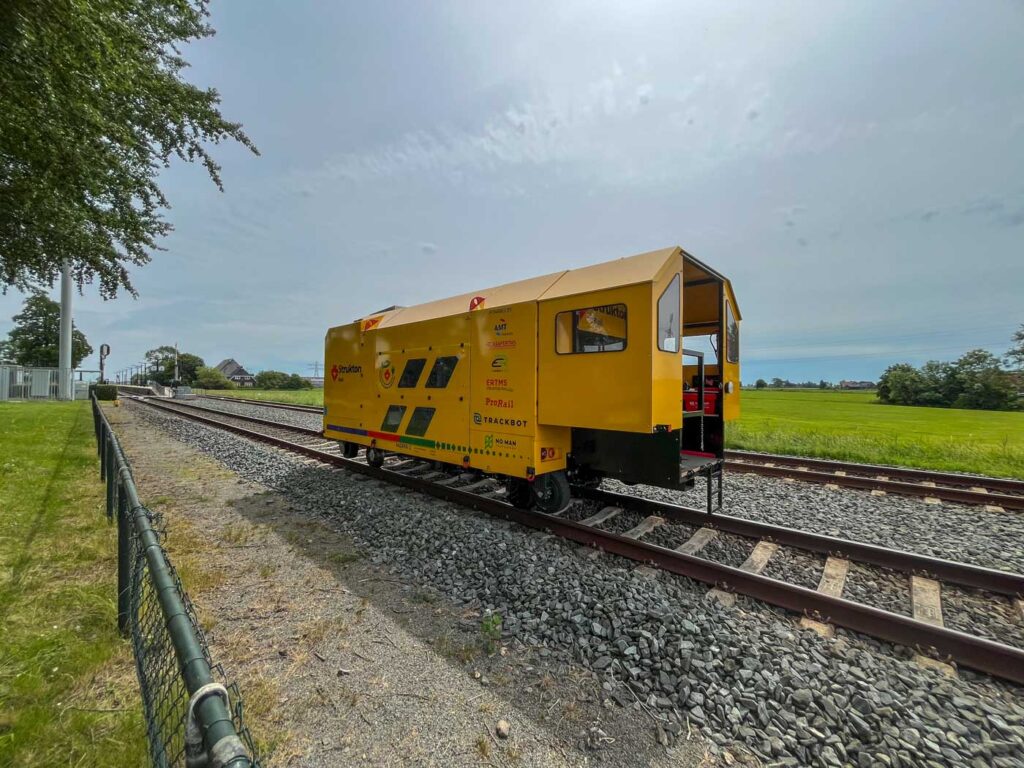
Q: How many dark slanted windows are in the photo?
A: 4